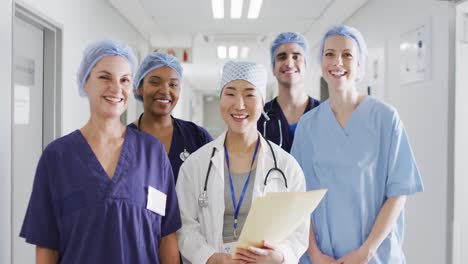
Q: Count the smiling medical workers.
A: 5